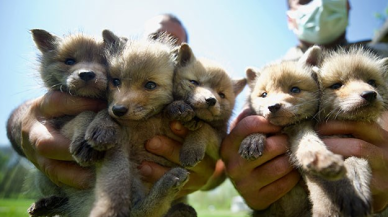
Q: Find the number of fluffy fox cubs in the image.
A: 5